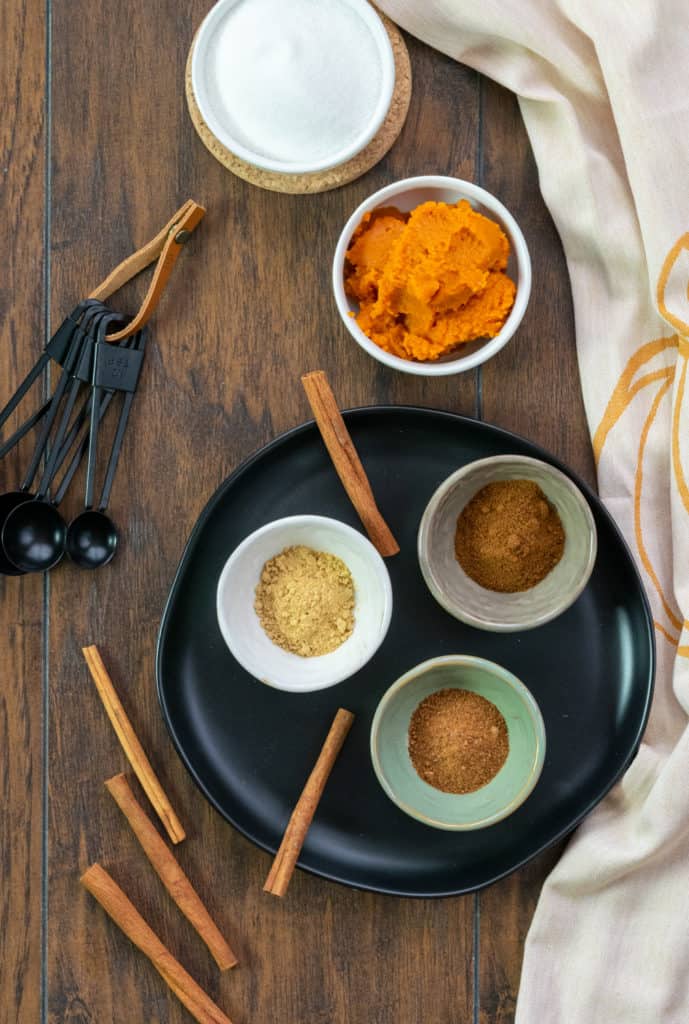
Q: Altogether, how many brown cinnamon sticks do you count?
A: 5